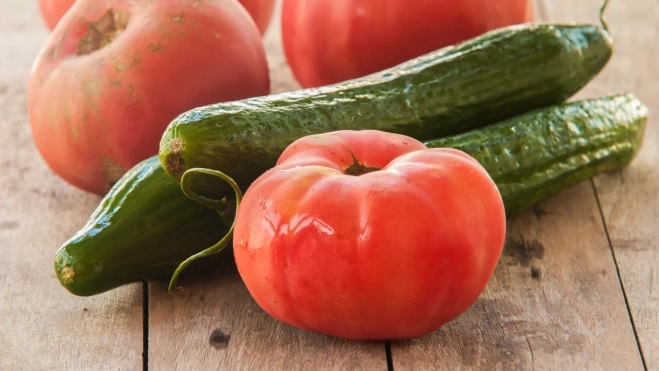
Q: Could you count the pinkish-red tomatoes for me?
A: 4